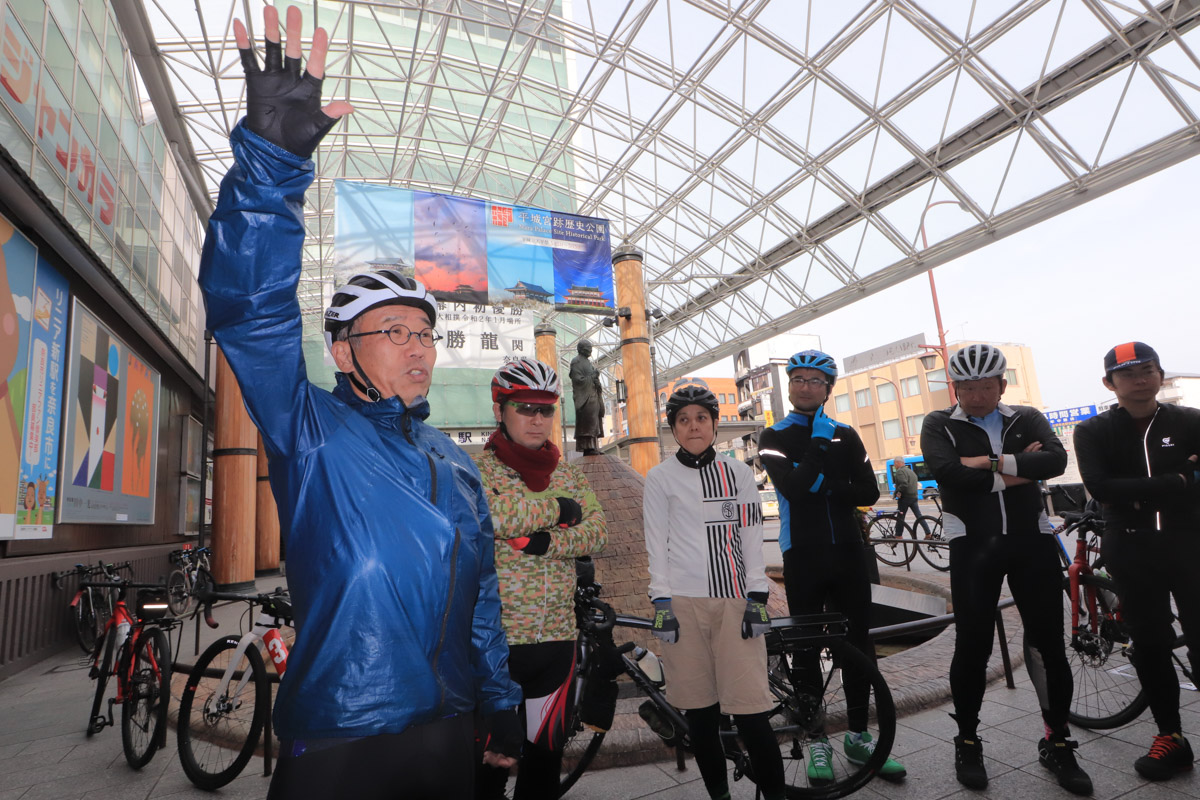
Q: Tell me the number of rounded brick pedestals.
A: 1